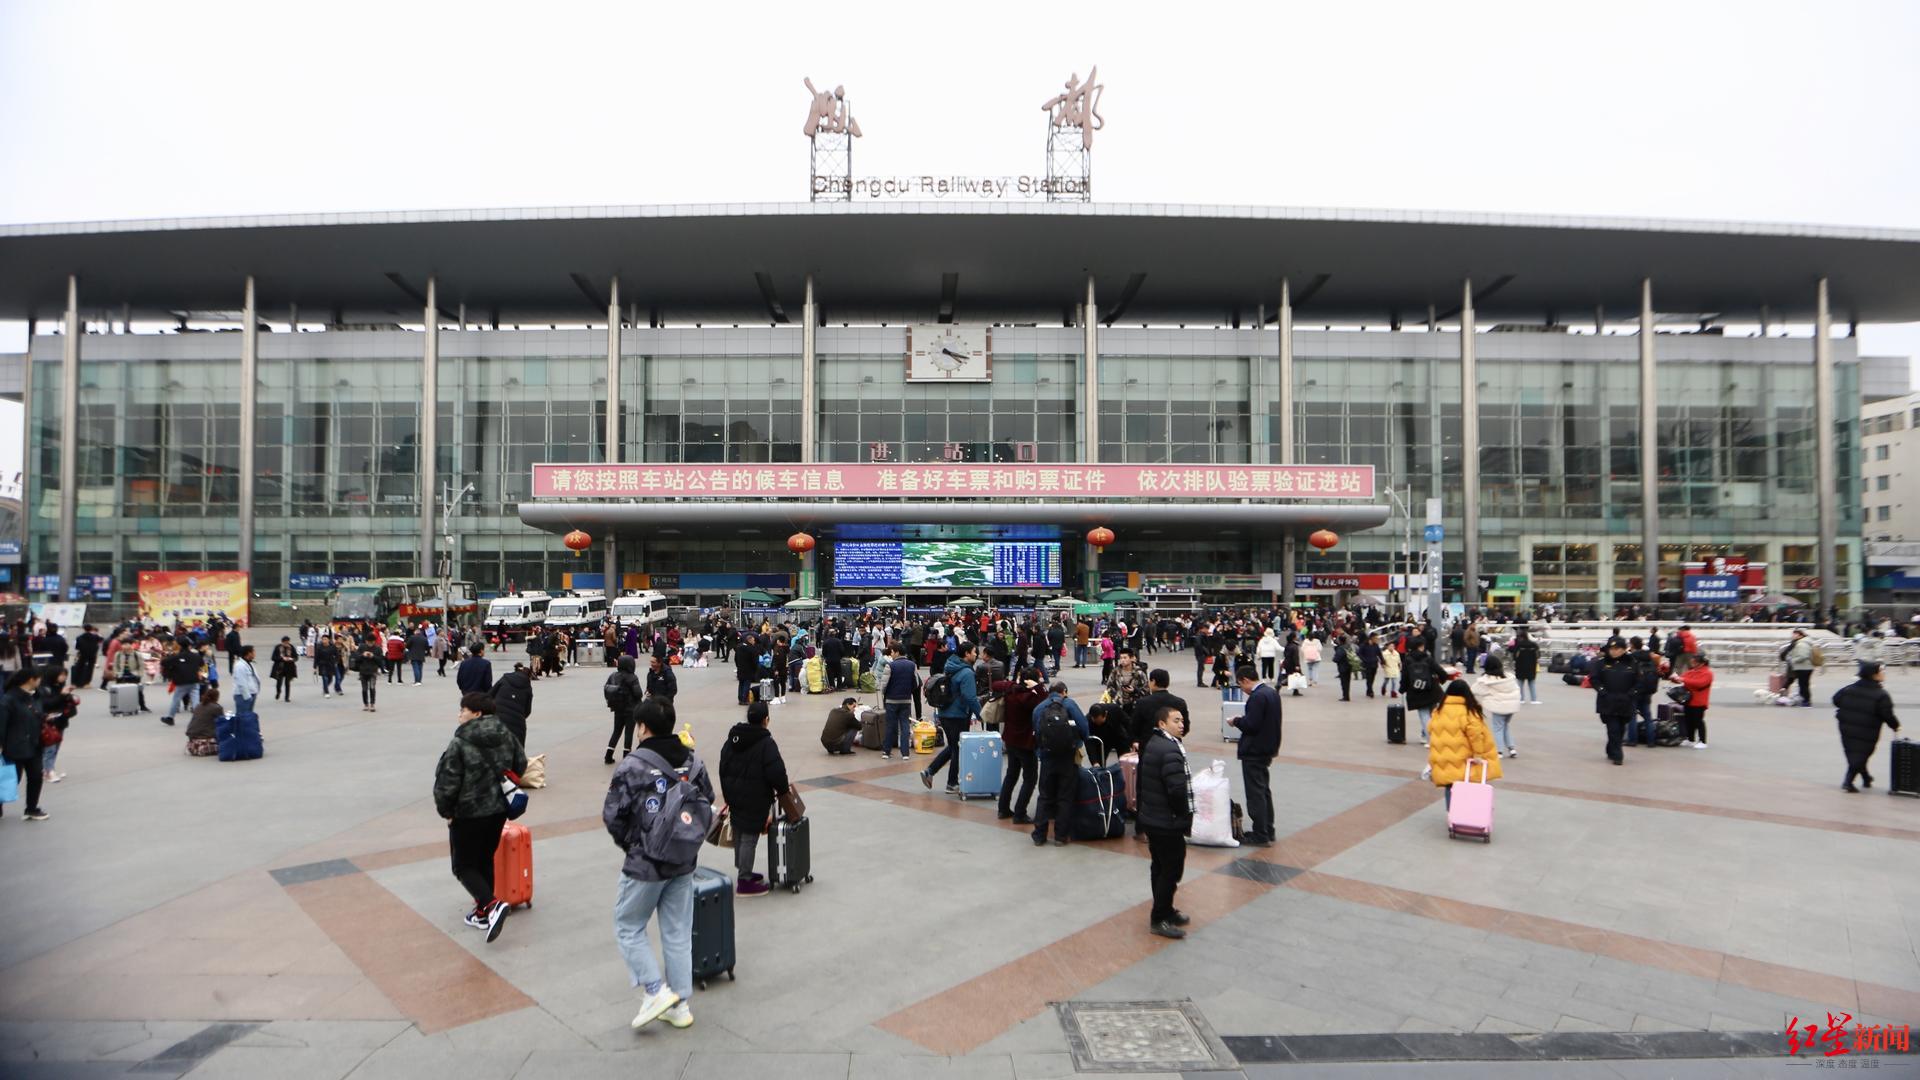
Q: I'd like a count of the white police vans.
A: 3